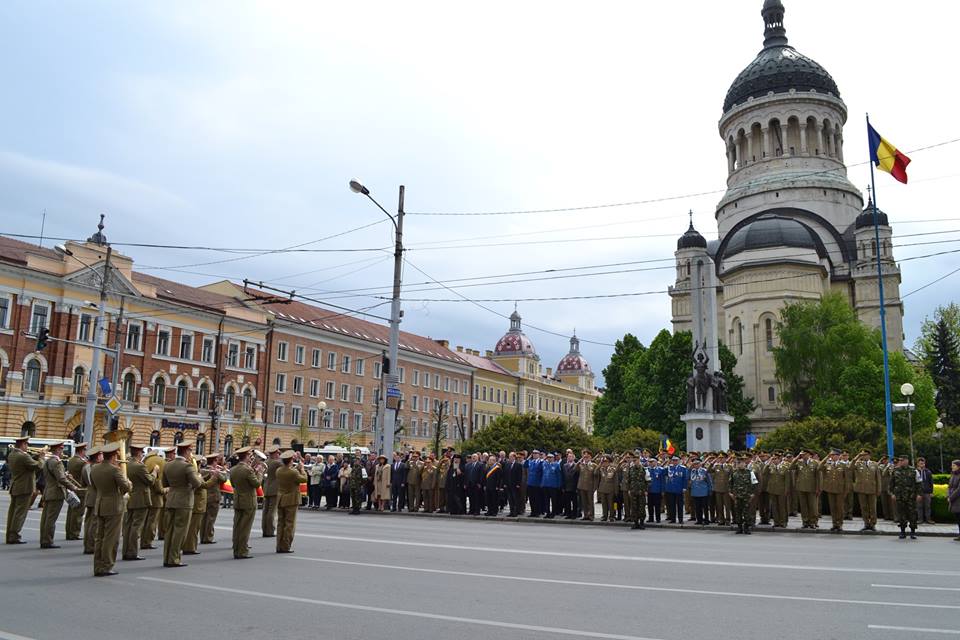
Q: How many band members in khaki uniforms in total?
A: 14